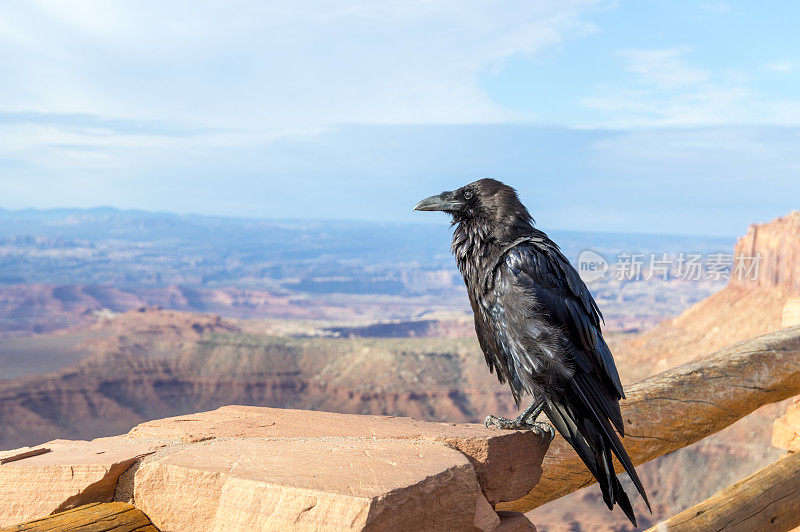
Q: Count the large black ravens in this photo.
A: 1